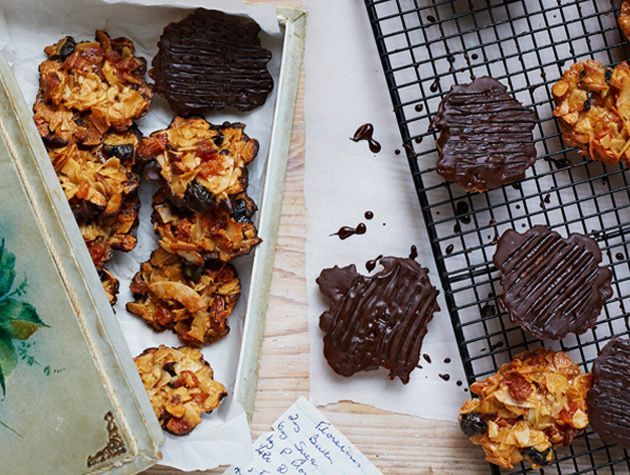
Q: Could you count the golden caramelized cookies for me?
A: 11